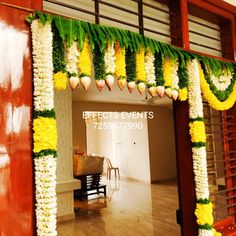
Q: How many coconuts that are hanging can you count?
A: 11